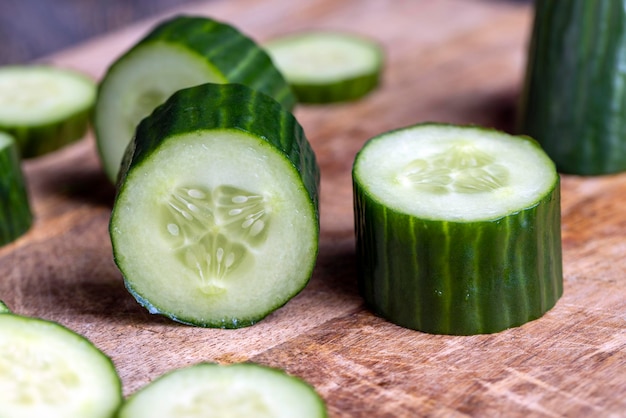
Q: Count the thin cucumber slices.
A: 4